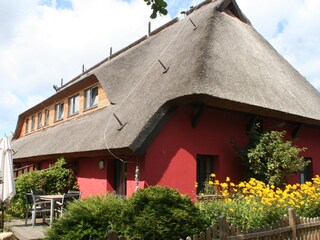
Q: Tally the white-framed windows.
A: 7